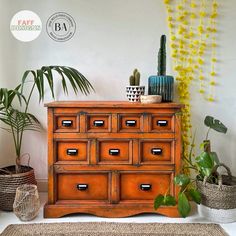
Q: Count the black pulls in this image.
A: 9